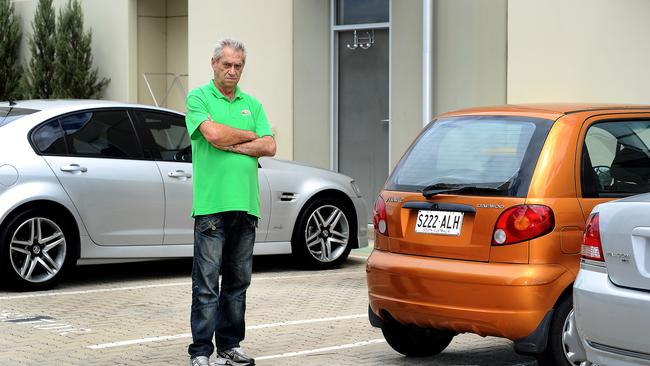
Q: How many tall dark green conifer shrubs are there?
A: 3